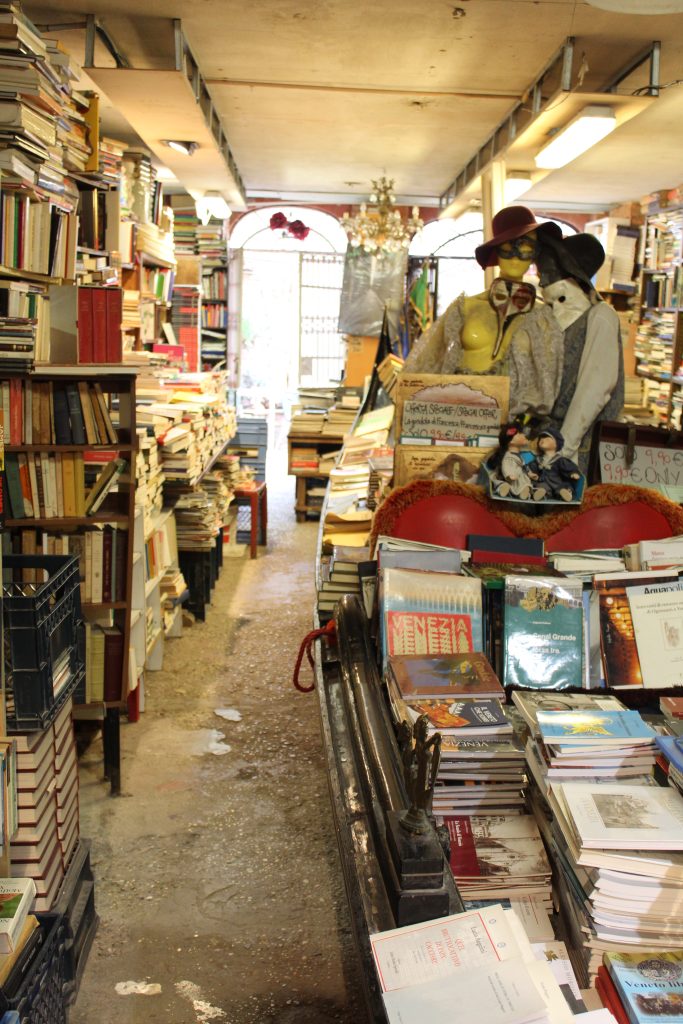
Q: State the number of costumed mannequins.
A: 2